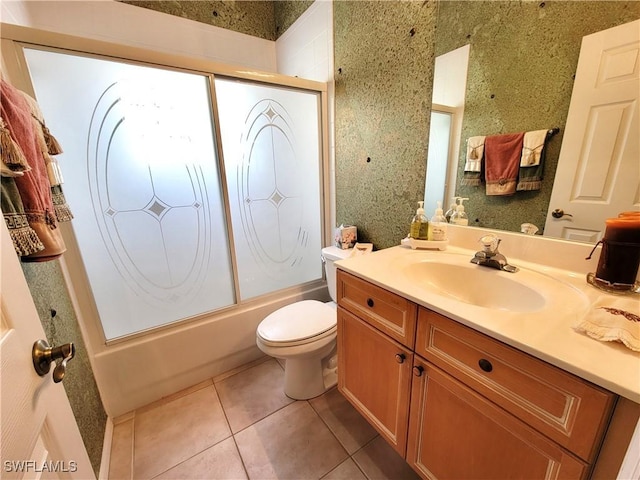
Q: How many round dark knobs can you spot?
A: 4